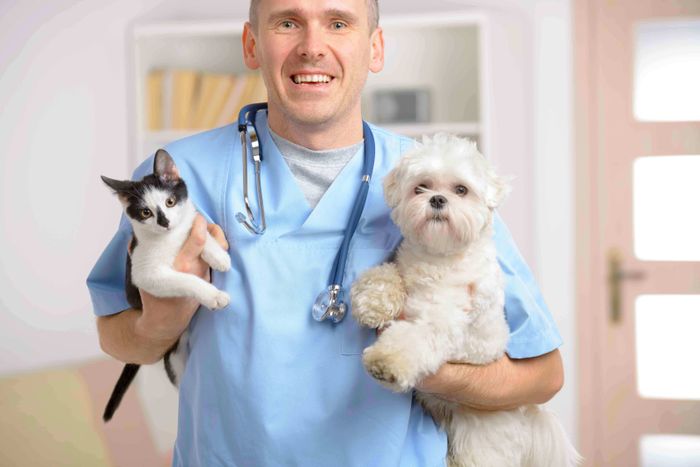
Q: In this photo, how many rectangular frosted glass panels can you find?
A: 4